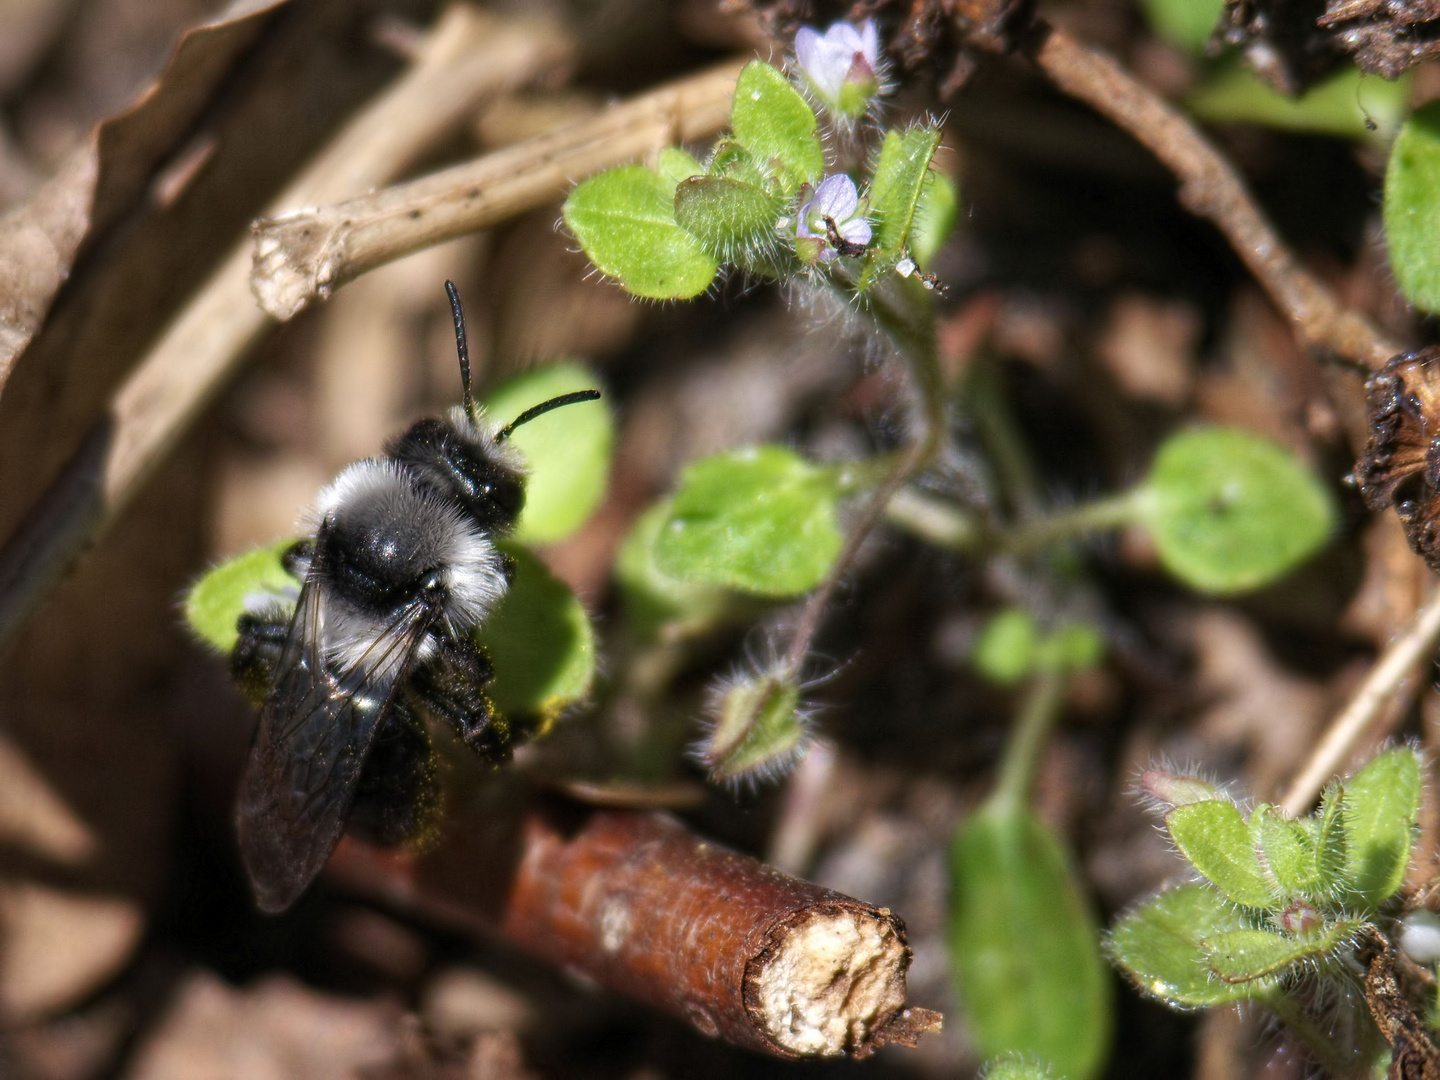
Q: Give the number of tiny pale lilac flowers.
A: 2